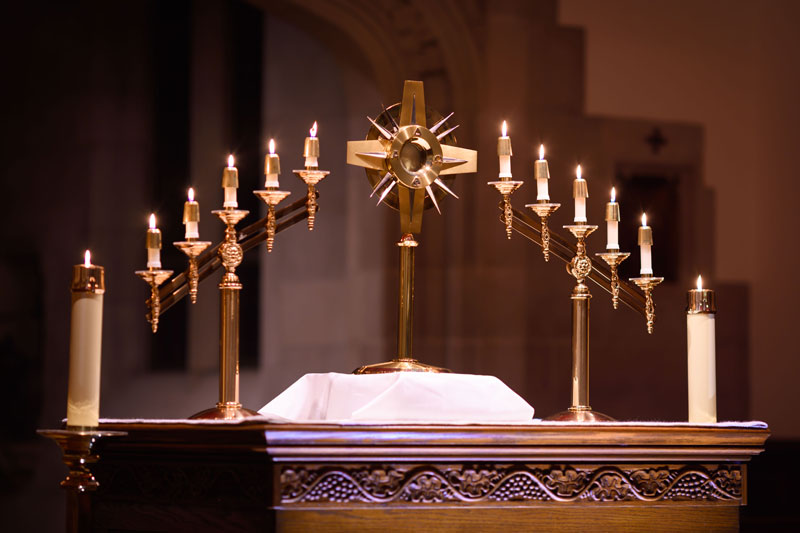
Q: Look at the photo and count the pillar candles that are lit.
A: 2